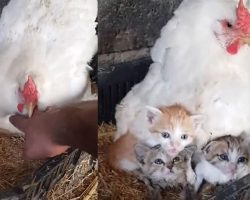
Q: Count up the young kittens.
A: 3